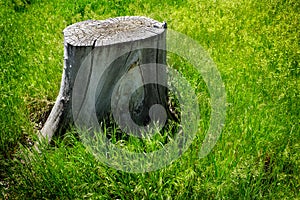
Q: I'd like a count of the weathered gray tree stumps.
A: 1